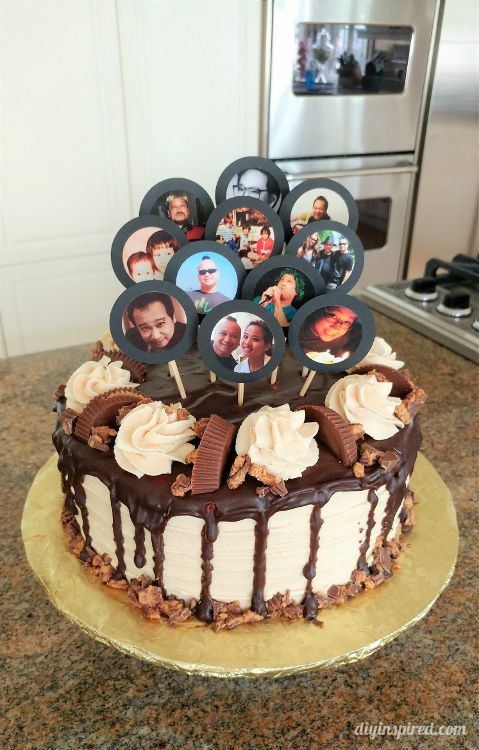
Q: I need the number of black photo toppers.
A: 11